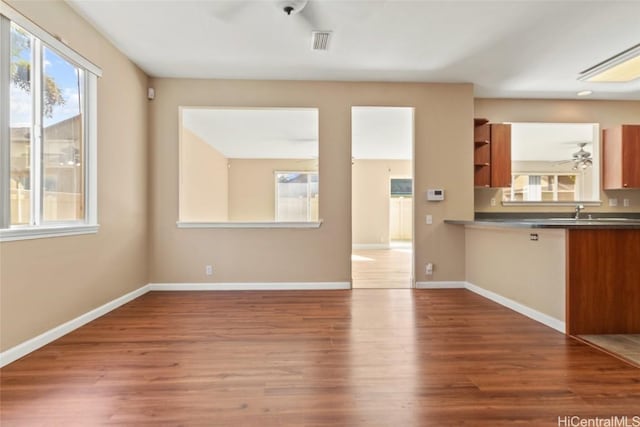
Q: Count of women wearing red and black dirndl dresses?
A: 0